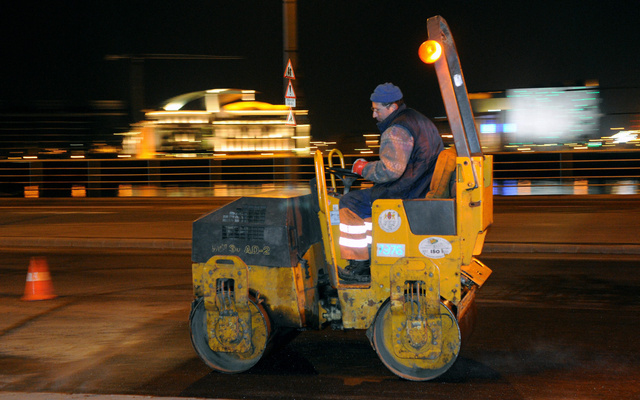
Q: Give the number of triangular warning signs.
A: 3